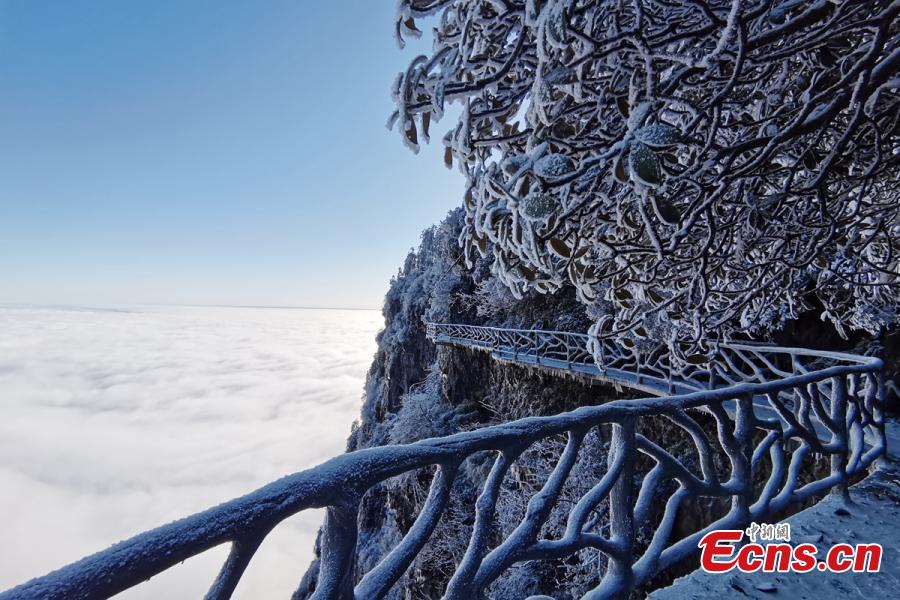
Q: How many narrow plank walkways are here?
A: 1